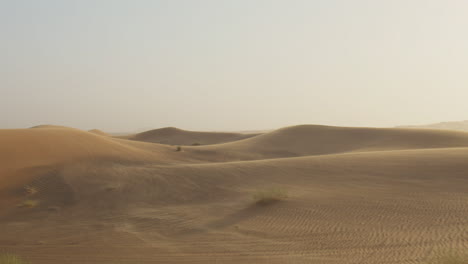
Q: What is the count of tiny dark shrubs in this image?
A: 2